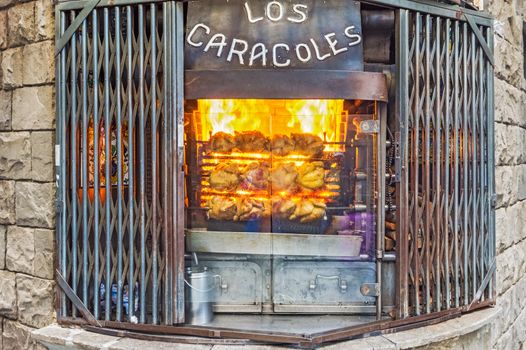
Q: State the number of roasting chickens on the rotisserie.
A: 12